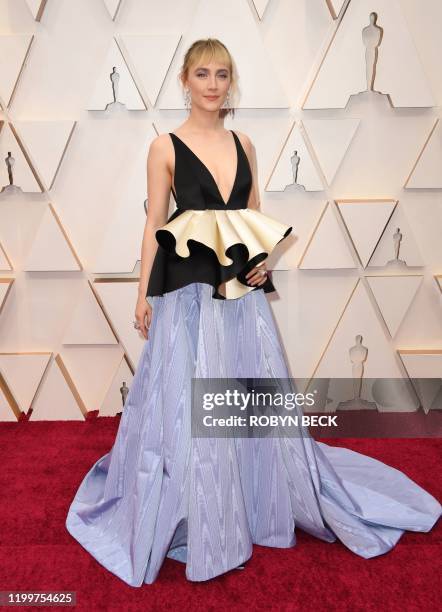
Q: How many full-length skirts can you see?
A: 1